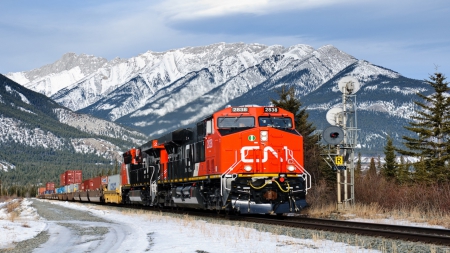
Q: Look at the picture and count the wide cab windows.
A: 2